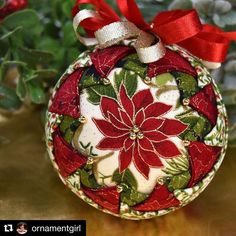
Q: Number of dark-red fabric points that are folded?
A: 8